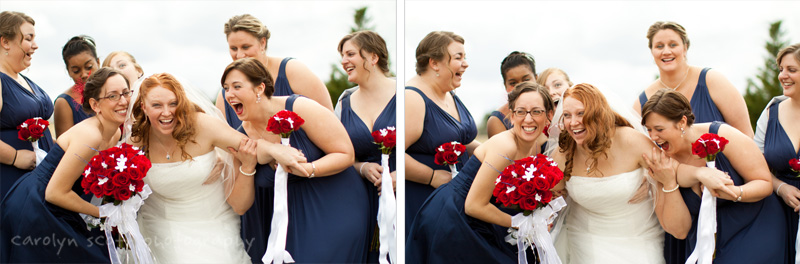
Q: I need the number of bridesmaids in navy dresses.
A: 7